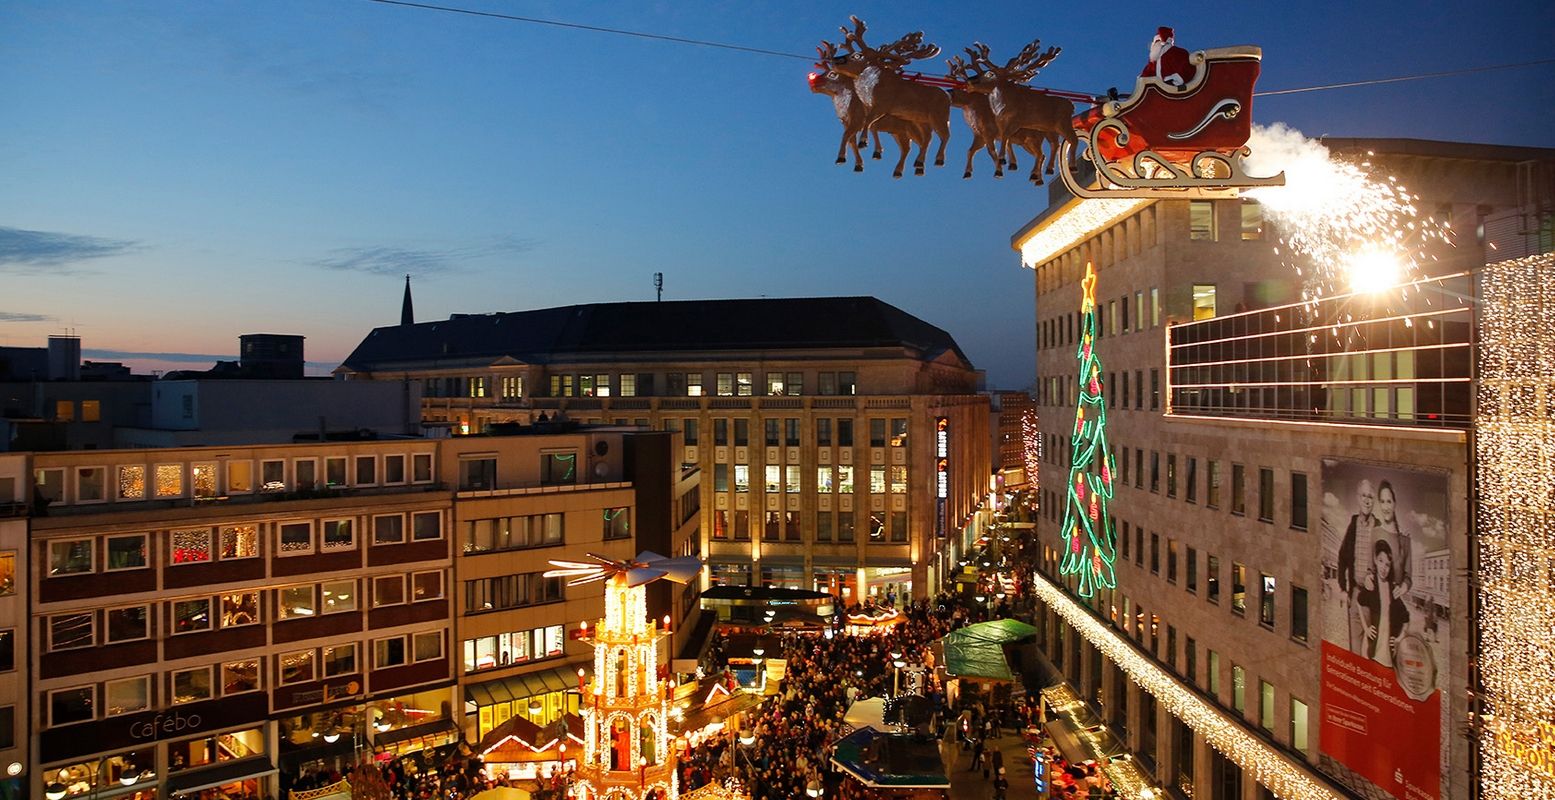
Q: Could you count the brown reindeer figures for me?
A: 4